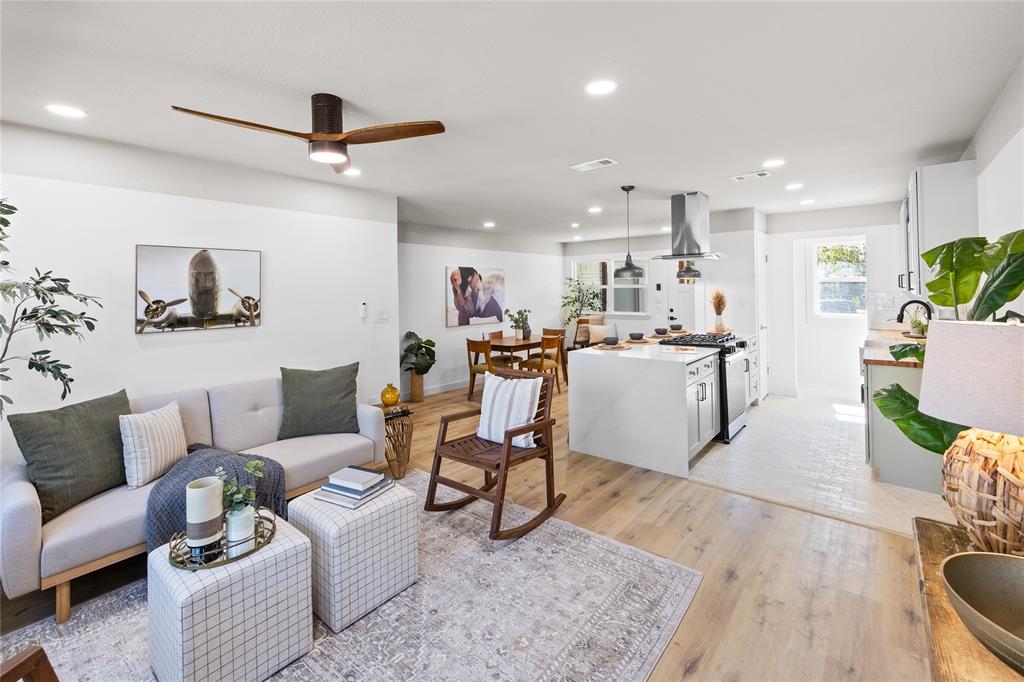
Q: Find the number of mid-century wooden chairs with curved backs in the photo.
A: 4